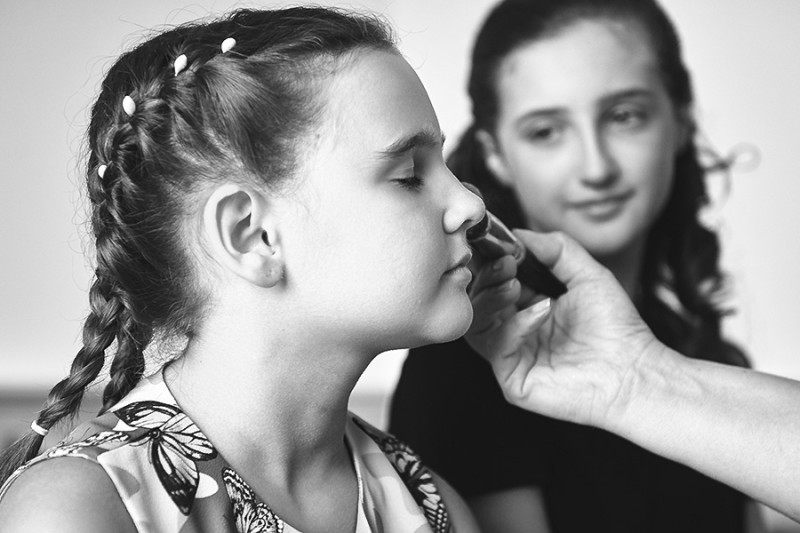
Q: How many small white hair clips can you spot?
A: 4